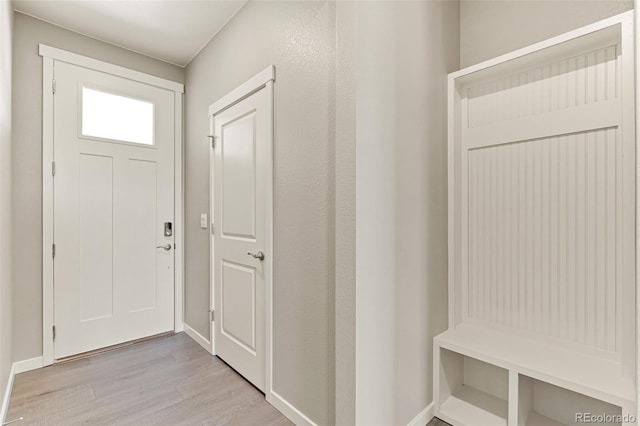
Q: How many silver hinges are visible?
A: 7